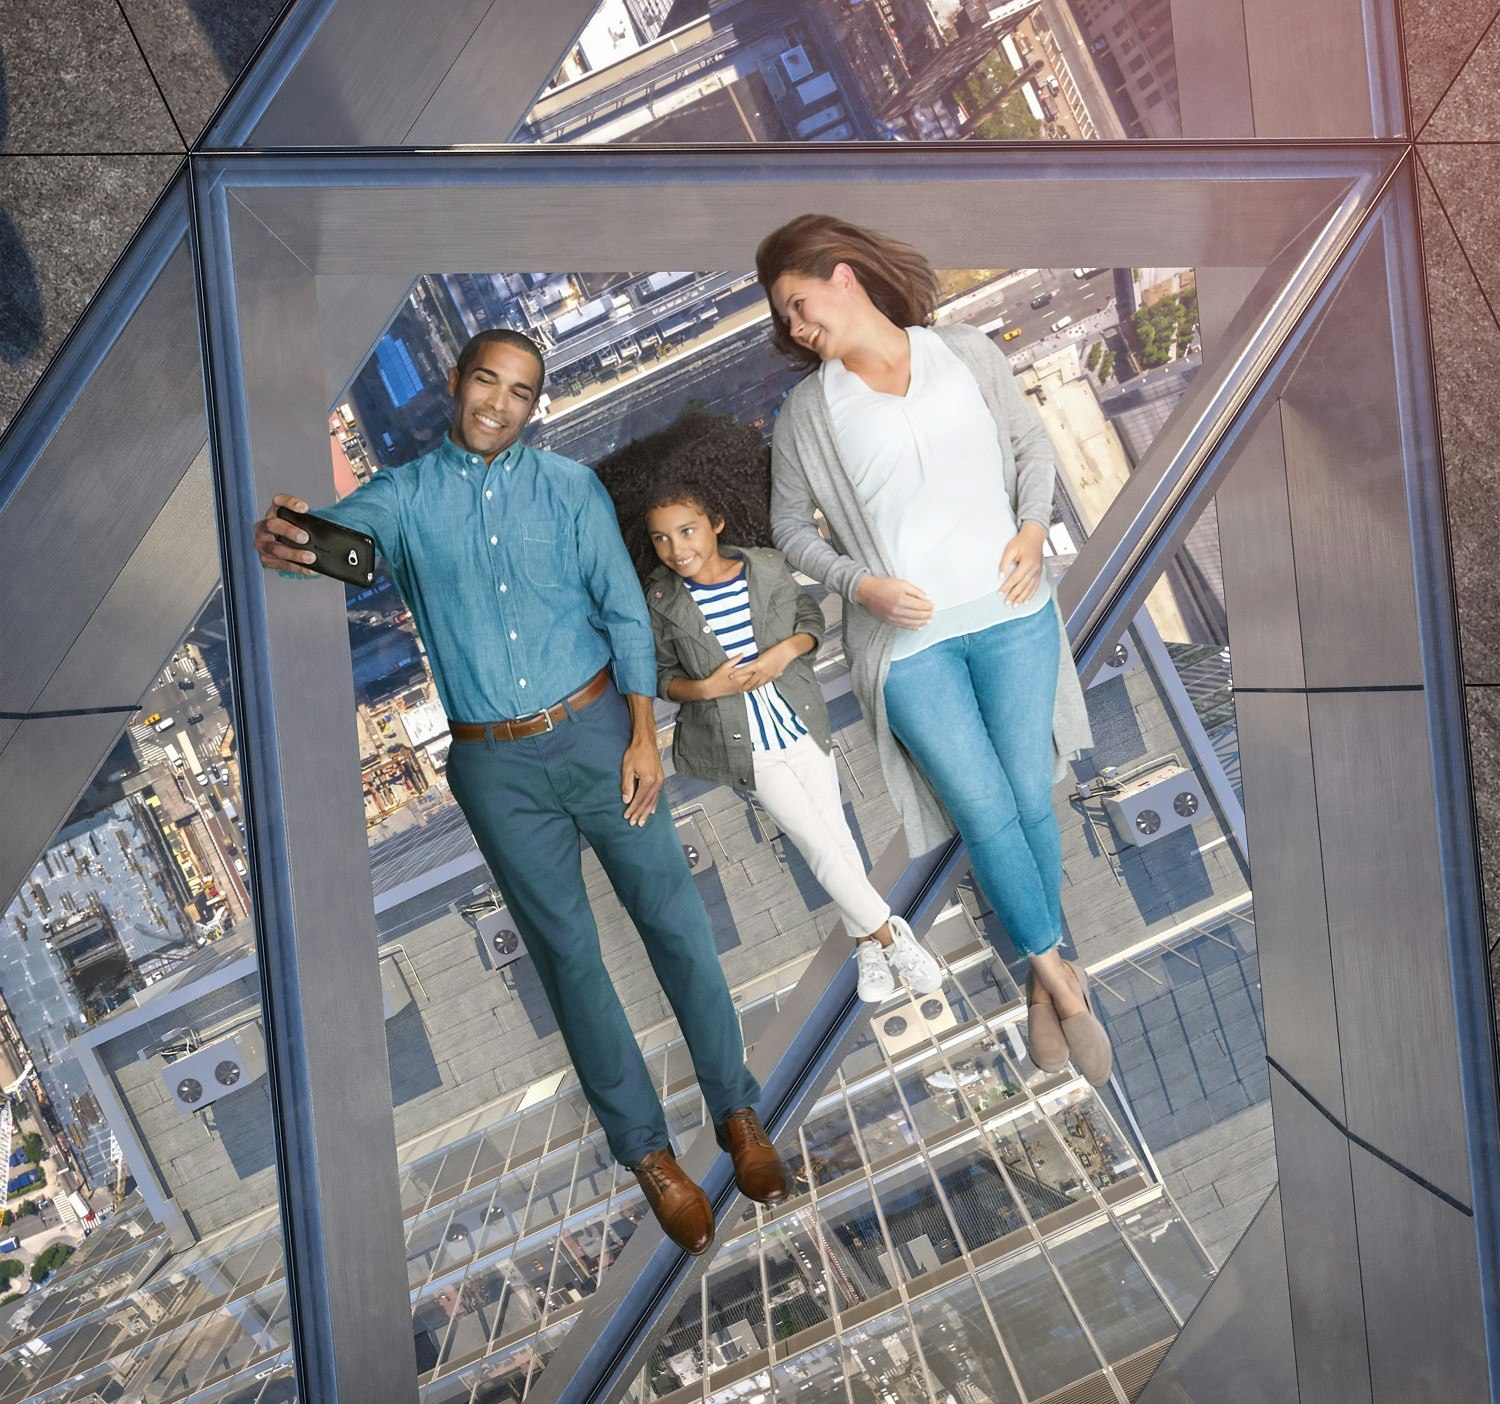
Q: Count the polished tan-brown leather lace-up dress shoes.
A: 2